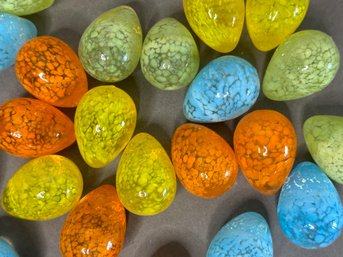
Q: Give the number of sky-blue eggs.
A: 5